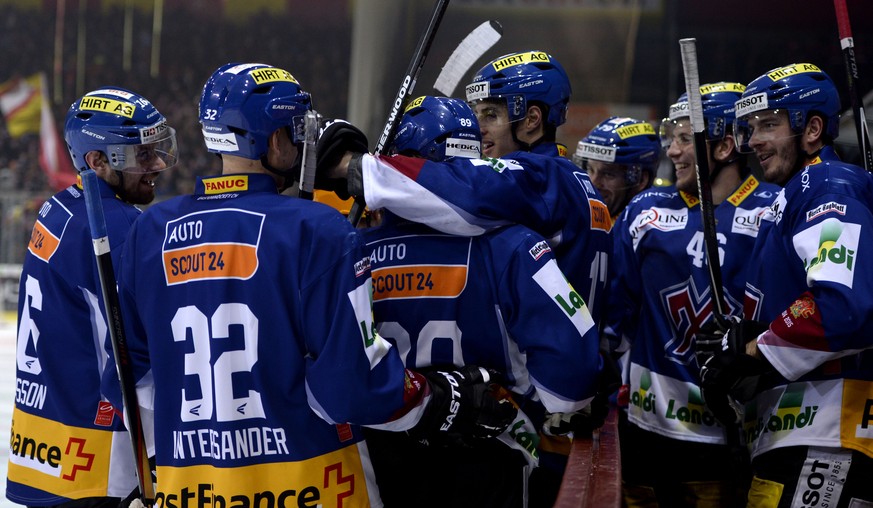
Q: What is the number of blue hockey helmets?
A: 7